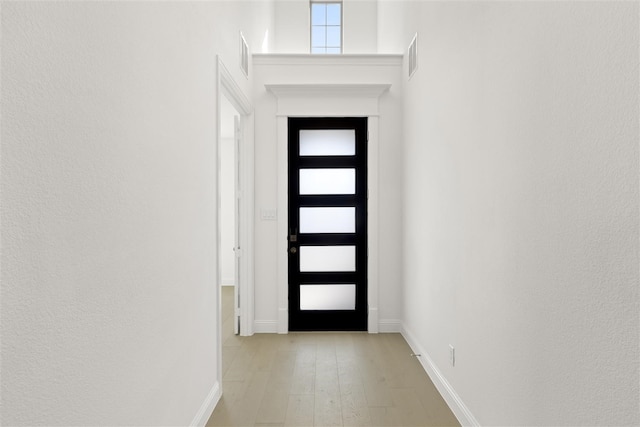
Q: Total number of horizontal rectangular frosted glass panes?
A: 5